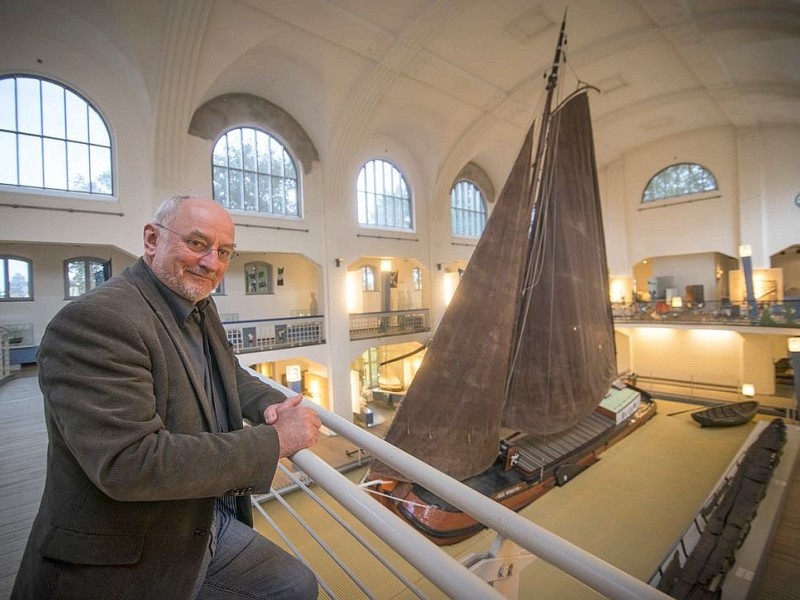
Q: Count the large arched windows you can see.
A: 5